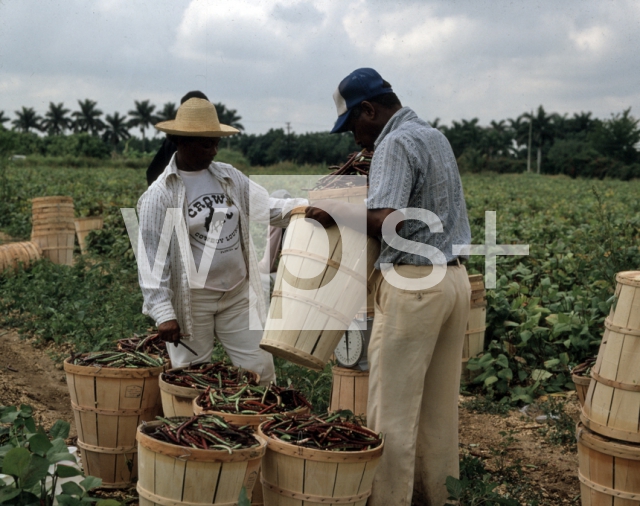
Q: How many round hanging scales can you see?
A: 1